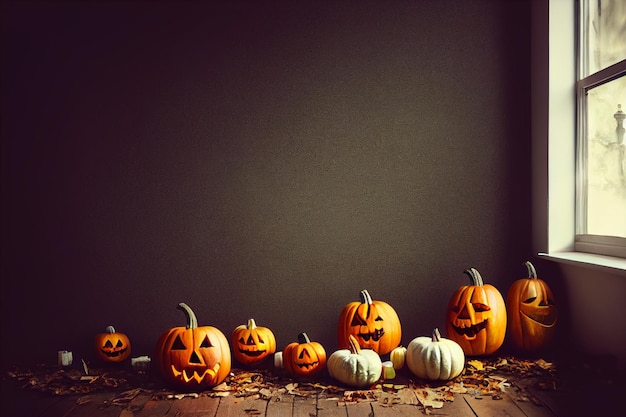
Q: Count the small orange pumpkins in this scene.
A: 3